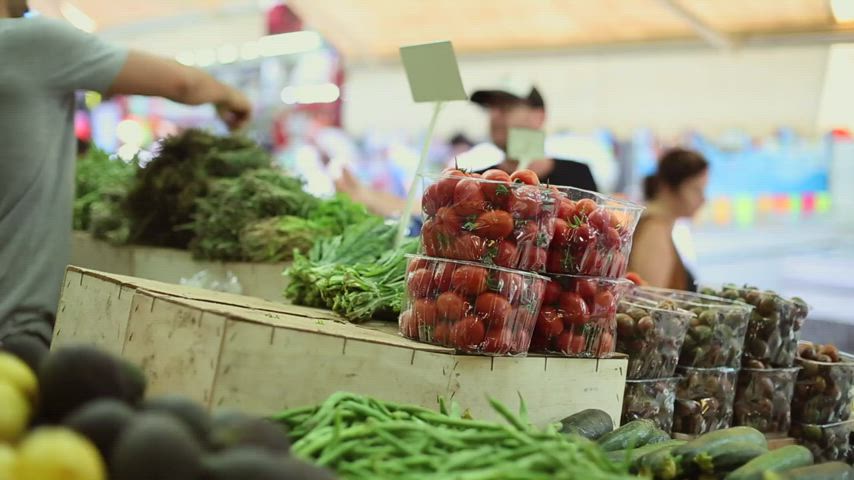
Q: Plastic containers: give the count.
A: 12